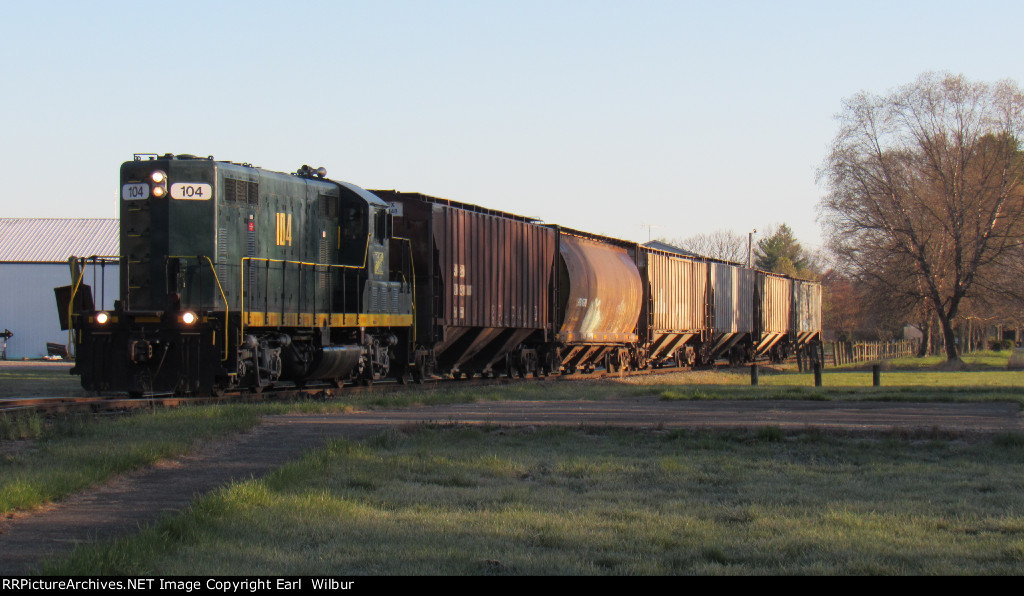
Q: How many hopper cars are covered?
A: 6